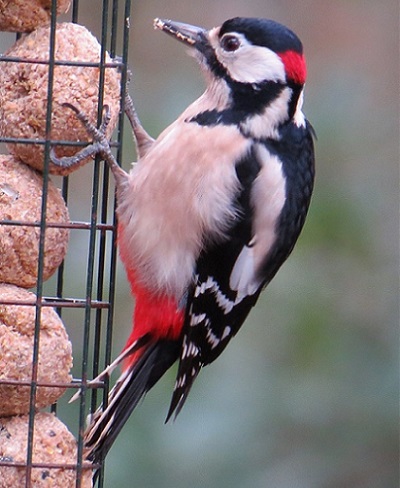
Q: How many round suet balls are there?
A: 5